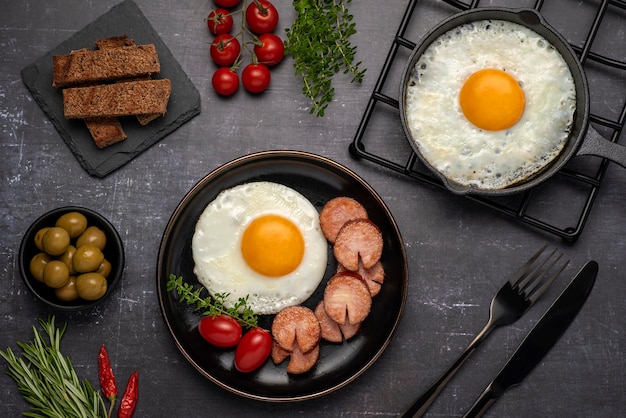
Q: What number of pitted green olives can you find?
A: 11